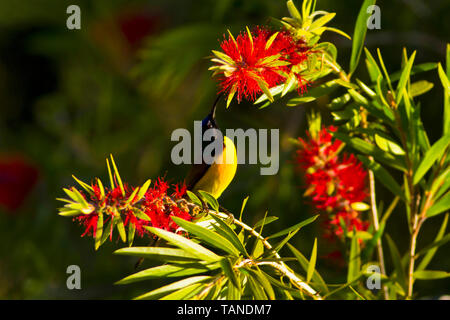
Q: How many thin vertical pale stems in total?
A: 2